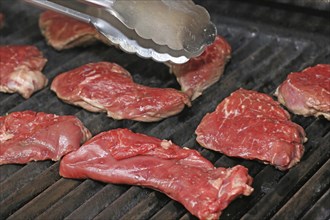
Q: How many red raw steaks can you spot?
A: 8